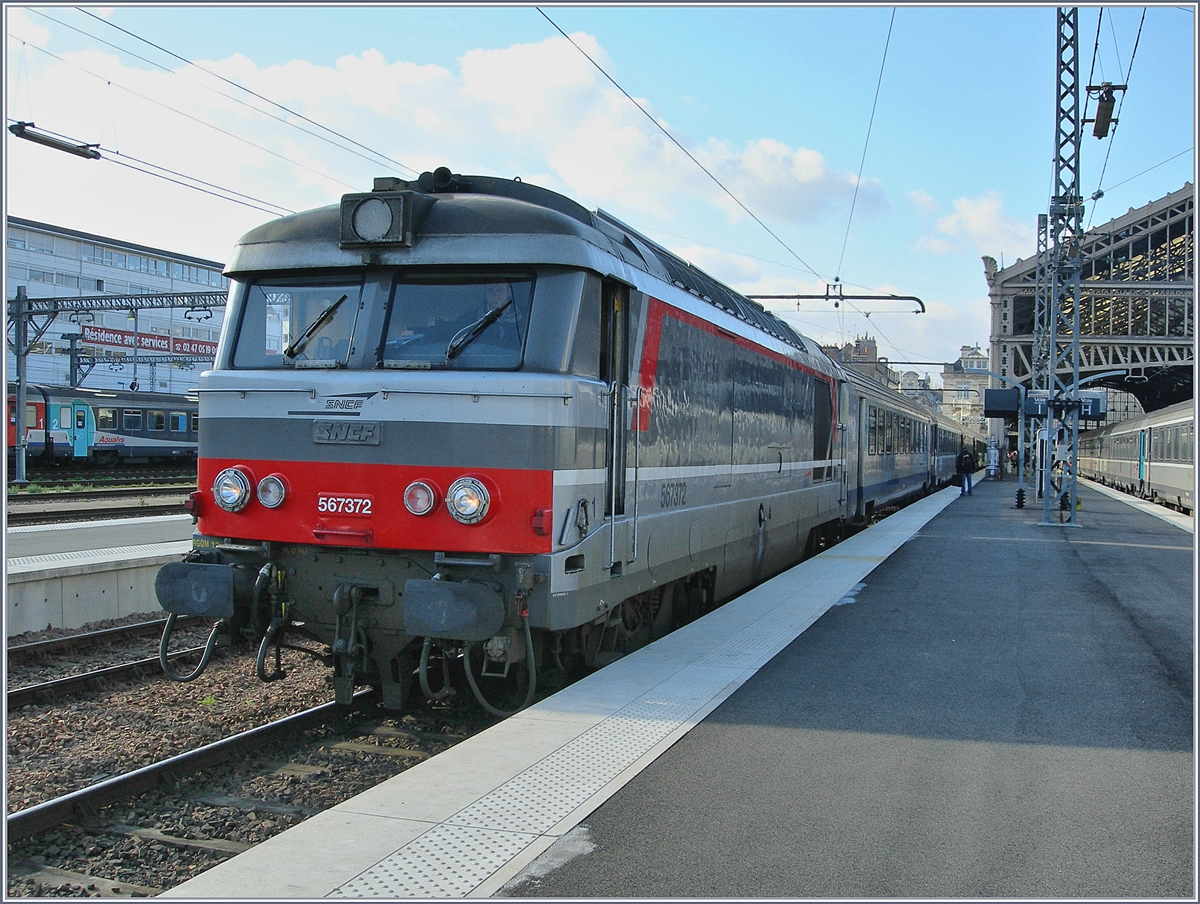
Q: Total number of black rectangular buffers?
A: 2